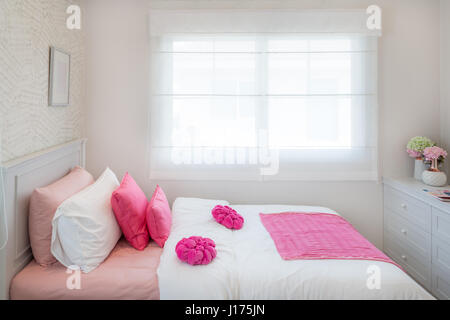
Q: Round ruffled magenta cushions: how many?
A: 2